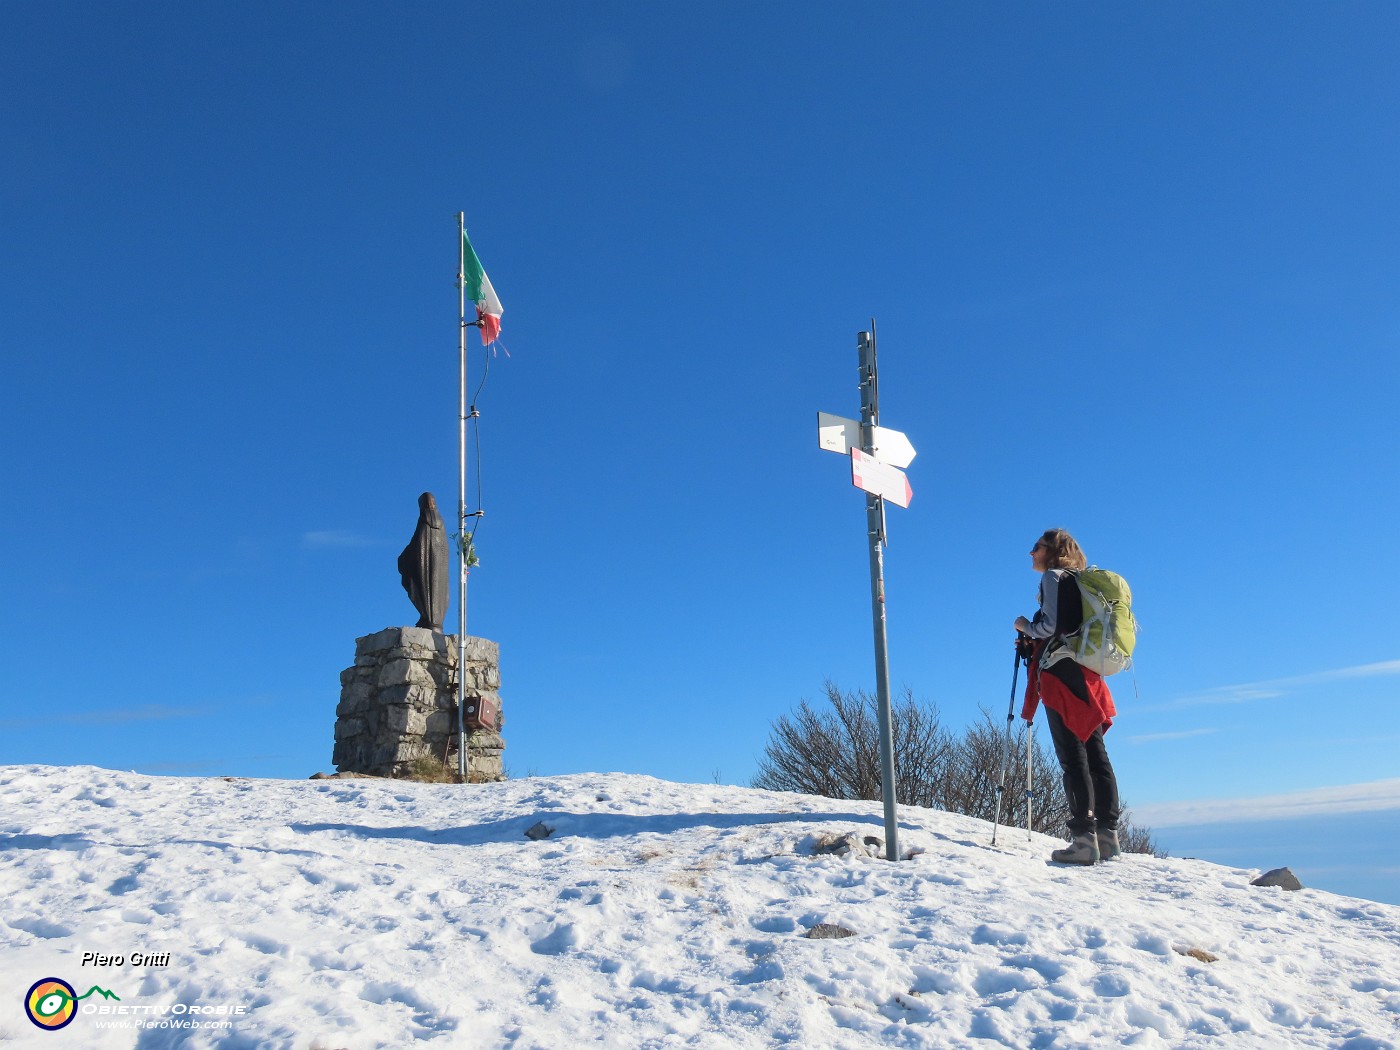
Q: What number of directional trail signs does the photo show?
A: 2